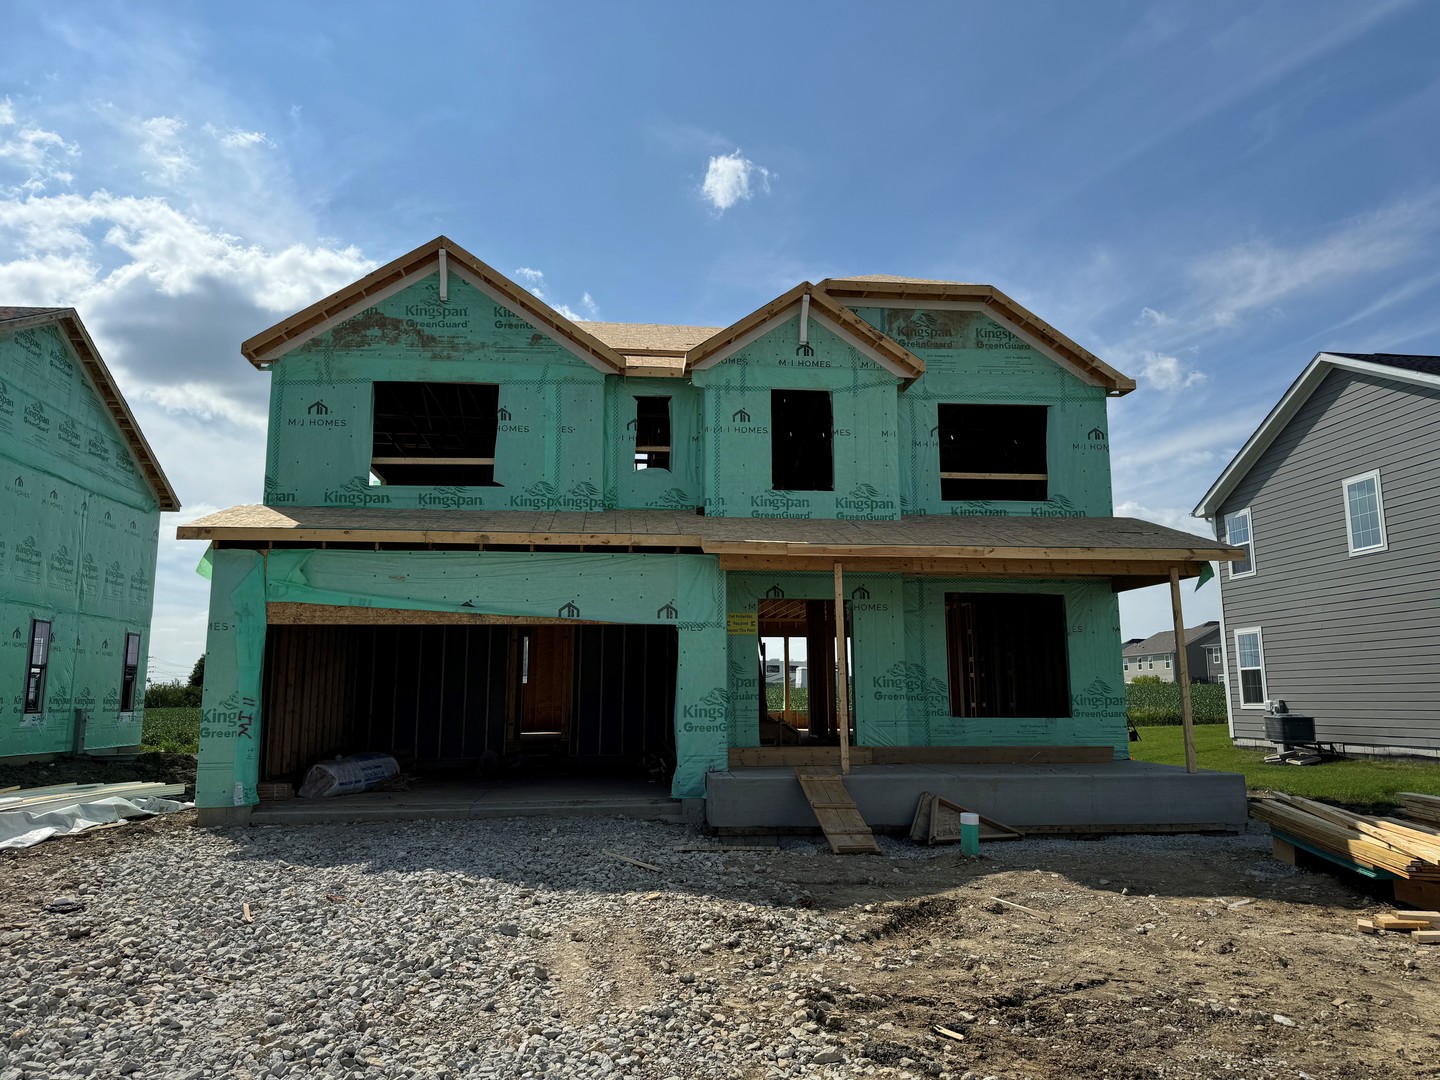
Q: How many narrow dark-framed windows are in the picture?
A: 2